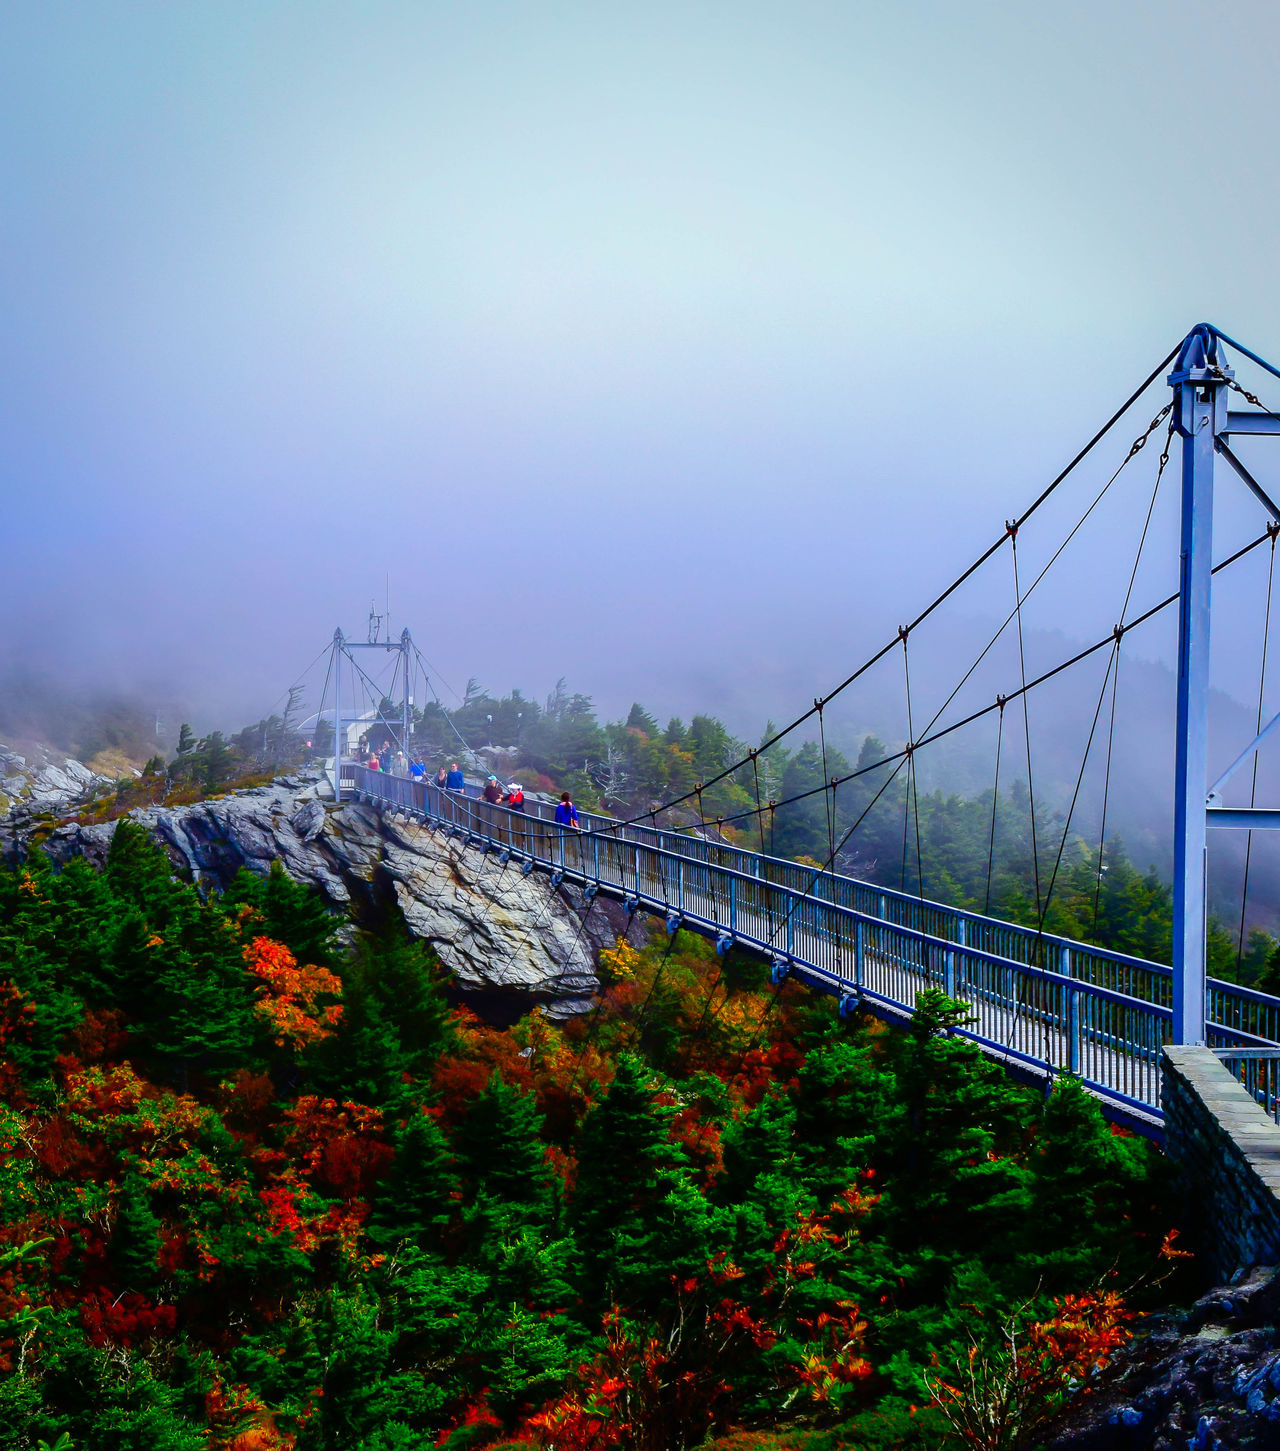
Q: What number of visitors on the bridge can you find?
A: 11